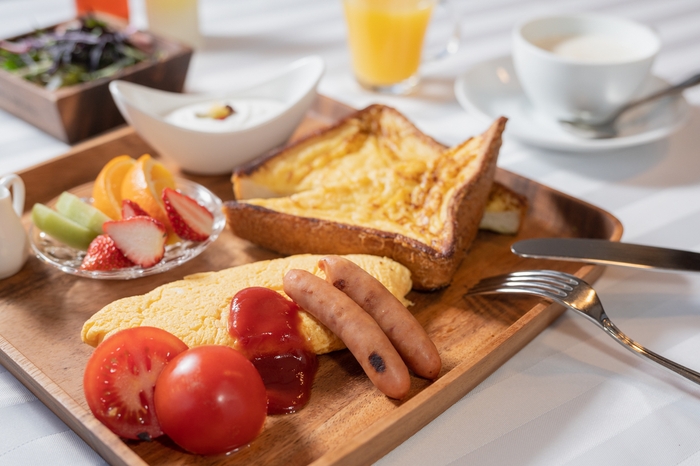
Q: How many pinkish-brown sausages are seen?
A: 2